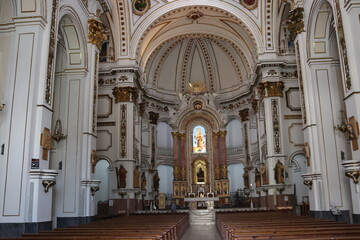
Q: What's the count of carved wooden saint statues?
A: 8